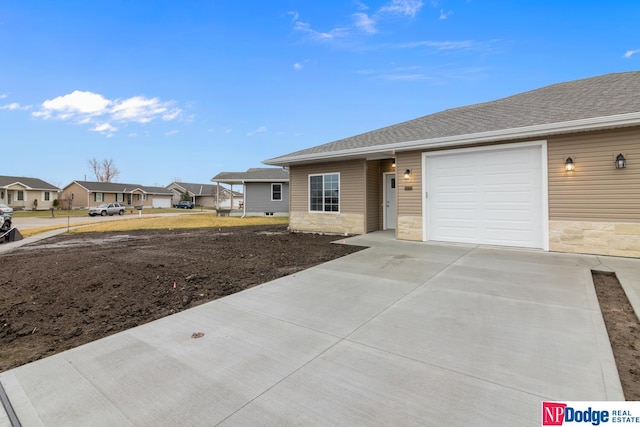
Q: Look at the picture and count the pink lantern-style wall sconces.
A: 0